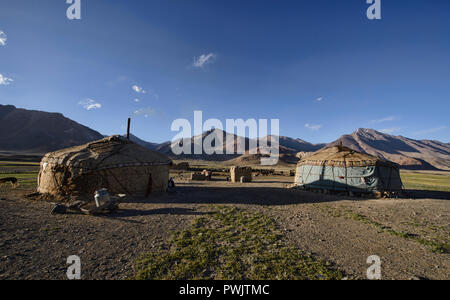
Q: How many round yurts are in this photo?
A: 2